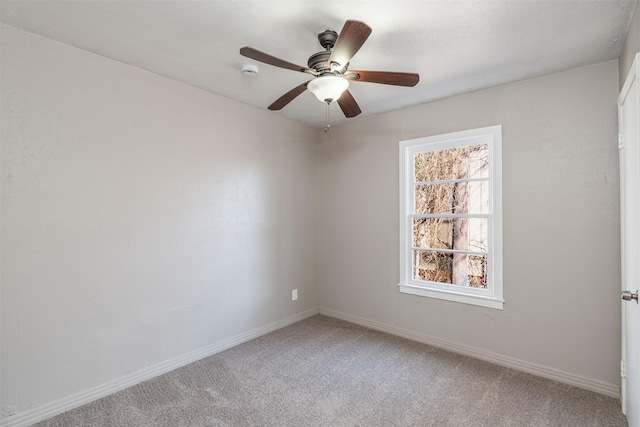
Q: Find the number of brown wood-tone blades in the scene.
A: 5